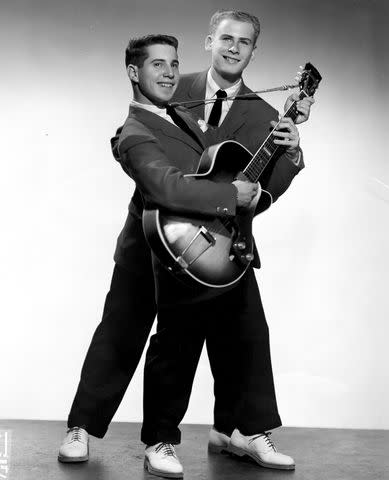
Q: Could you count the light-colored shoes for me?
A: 4